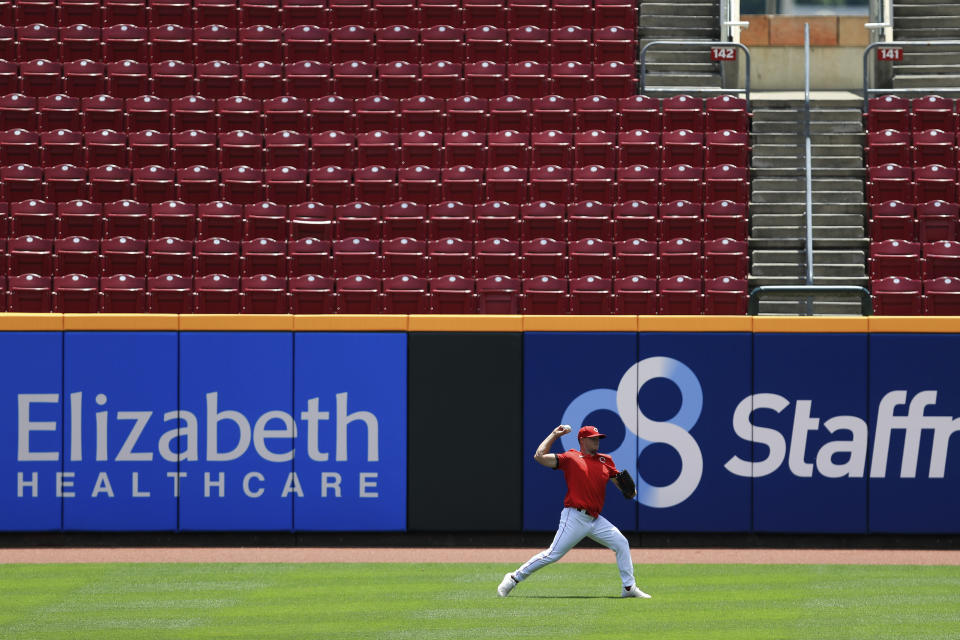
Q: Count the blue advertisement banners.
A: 2